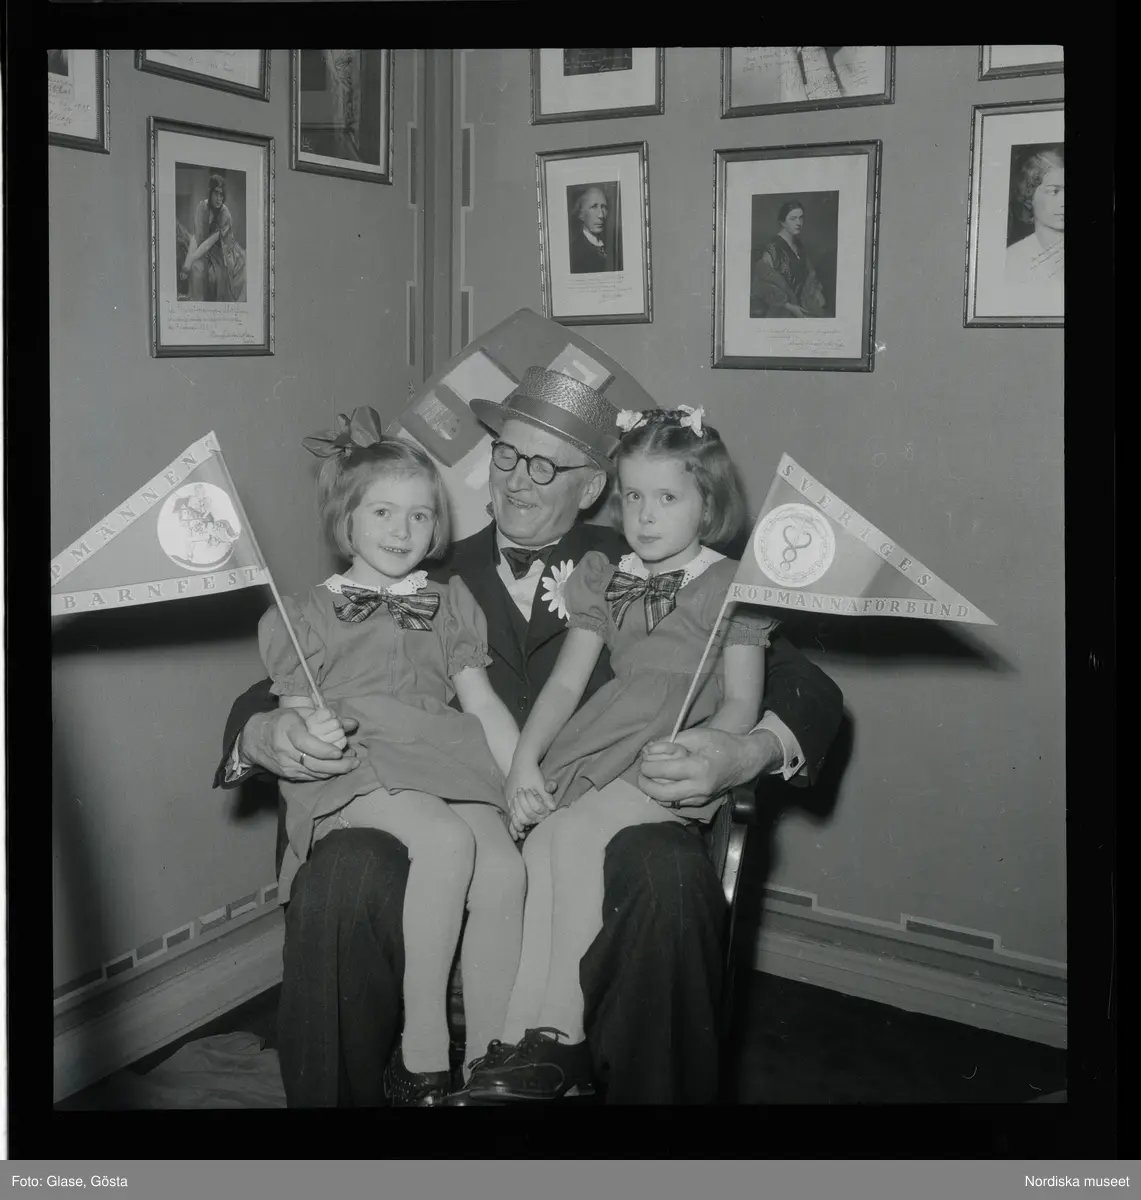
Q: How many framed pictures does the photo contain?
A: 10